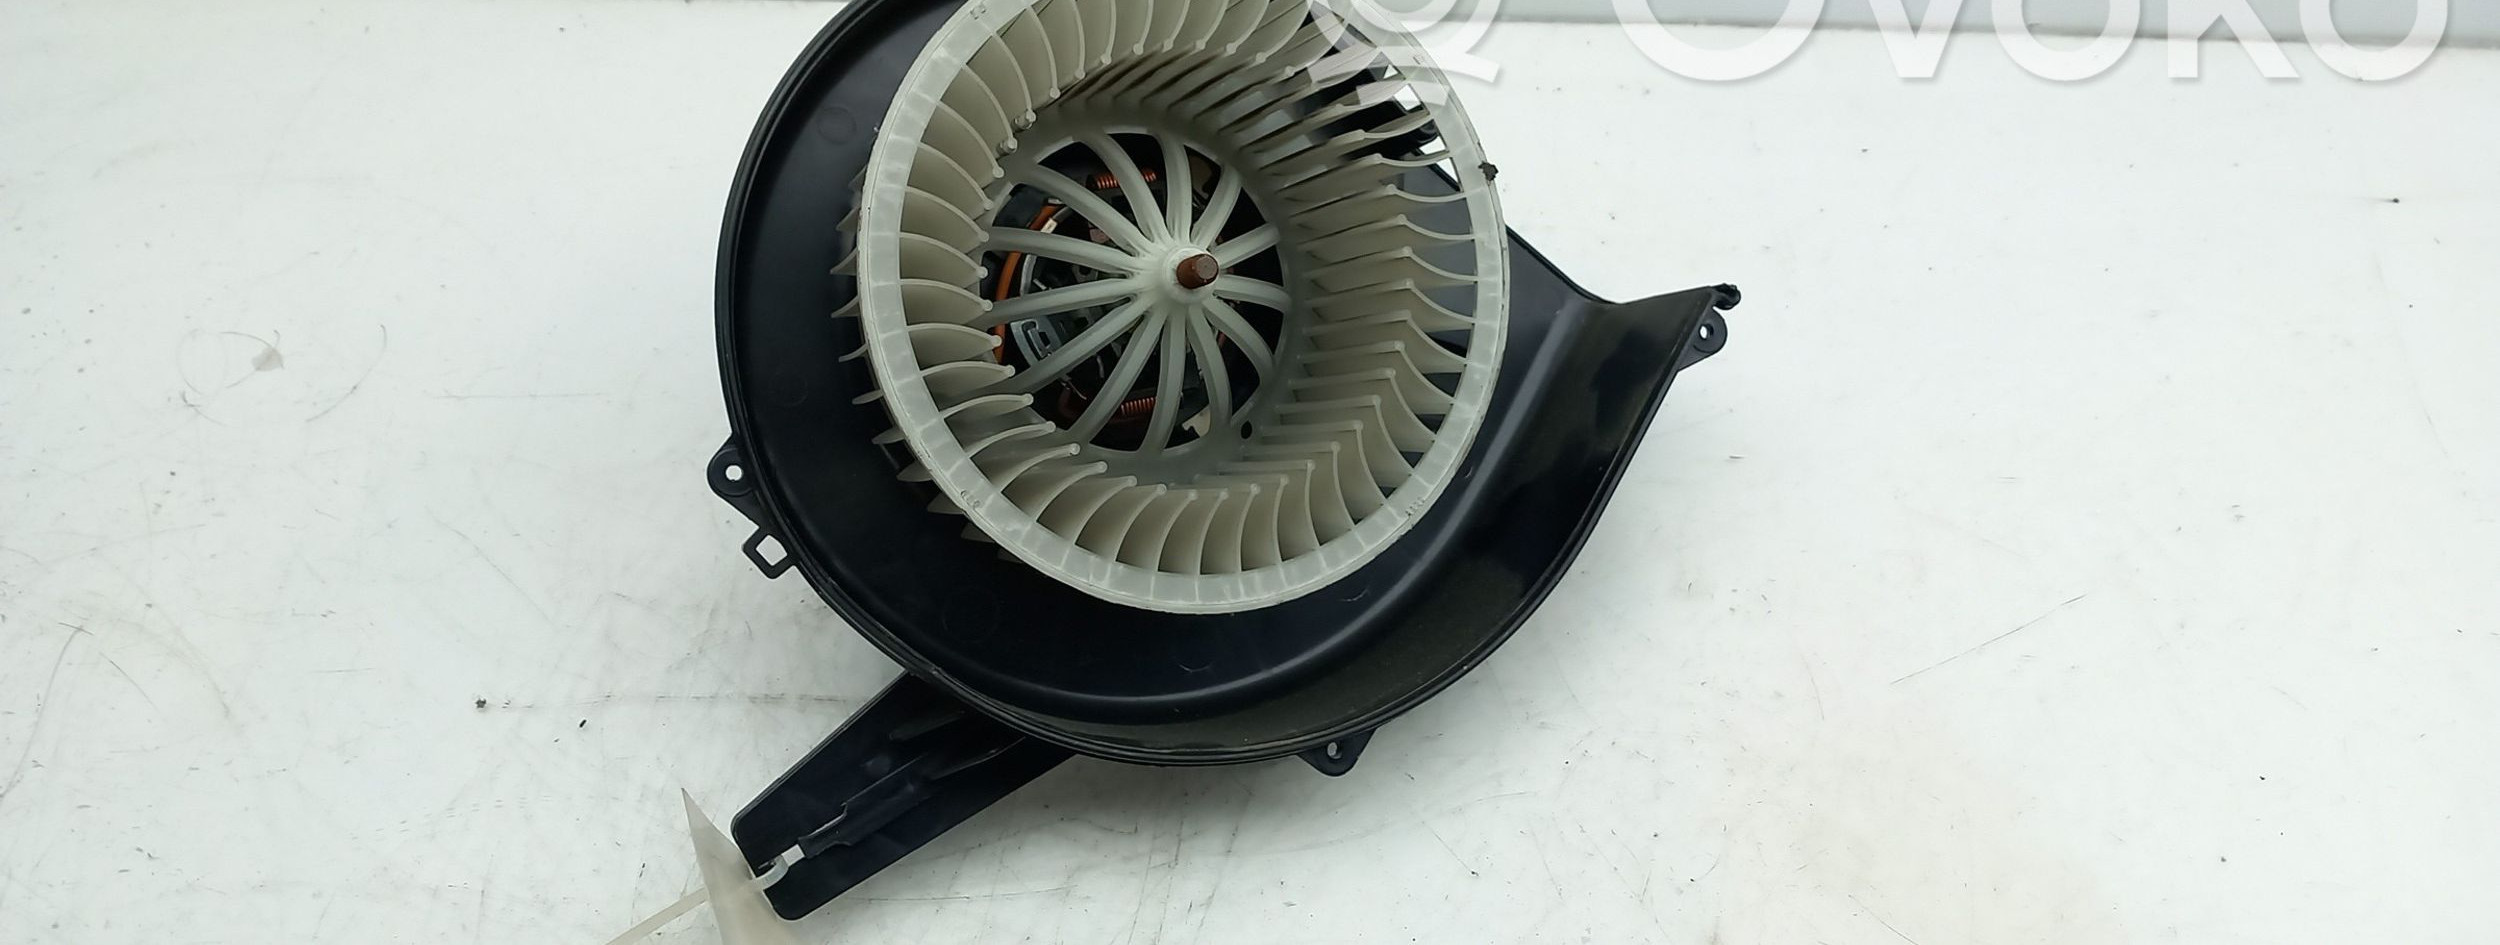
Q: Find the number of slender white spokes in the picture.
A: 13